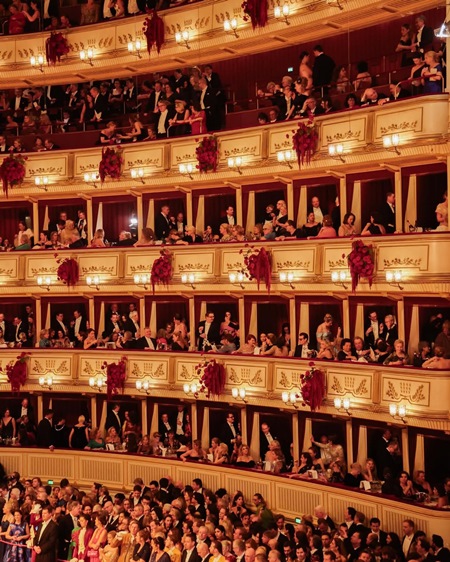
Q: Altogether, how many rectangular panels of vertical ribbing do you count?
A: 9